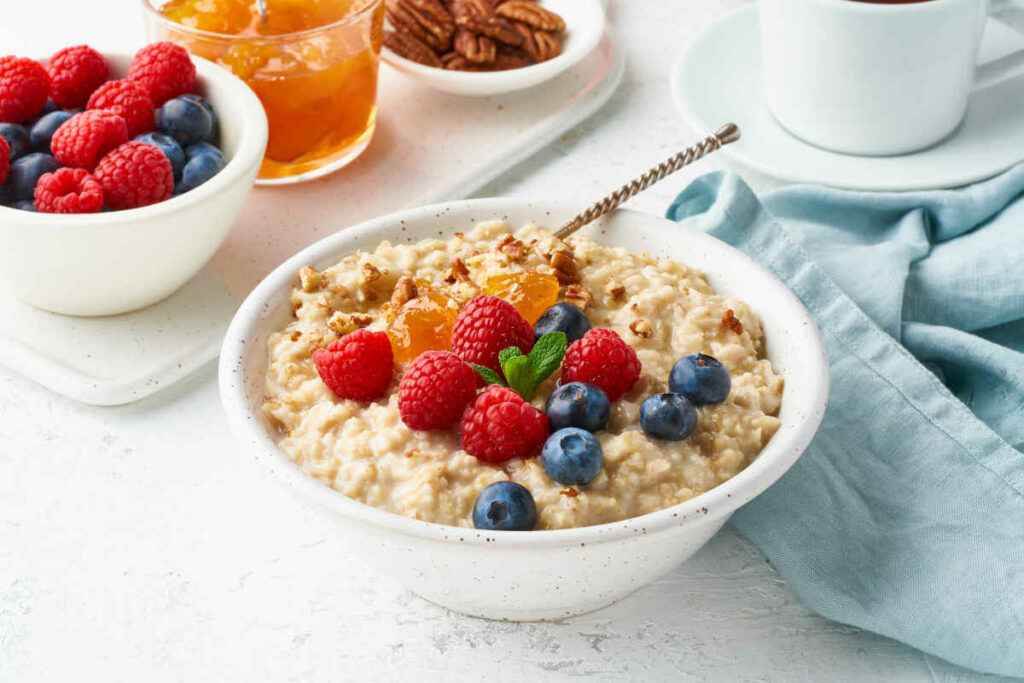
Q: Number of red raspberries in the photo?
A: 13